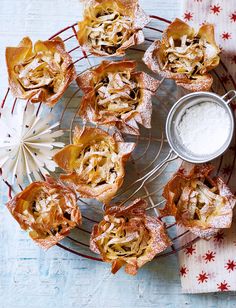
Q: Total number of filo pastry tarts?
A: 8